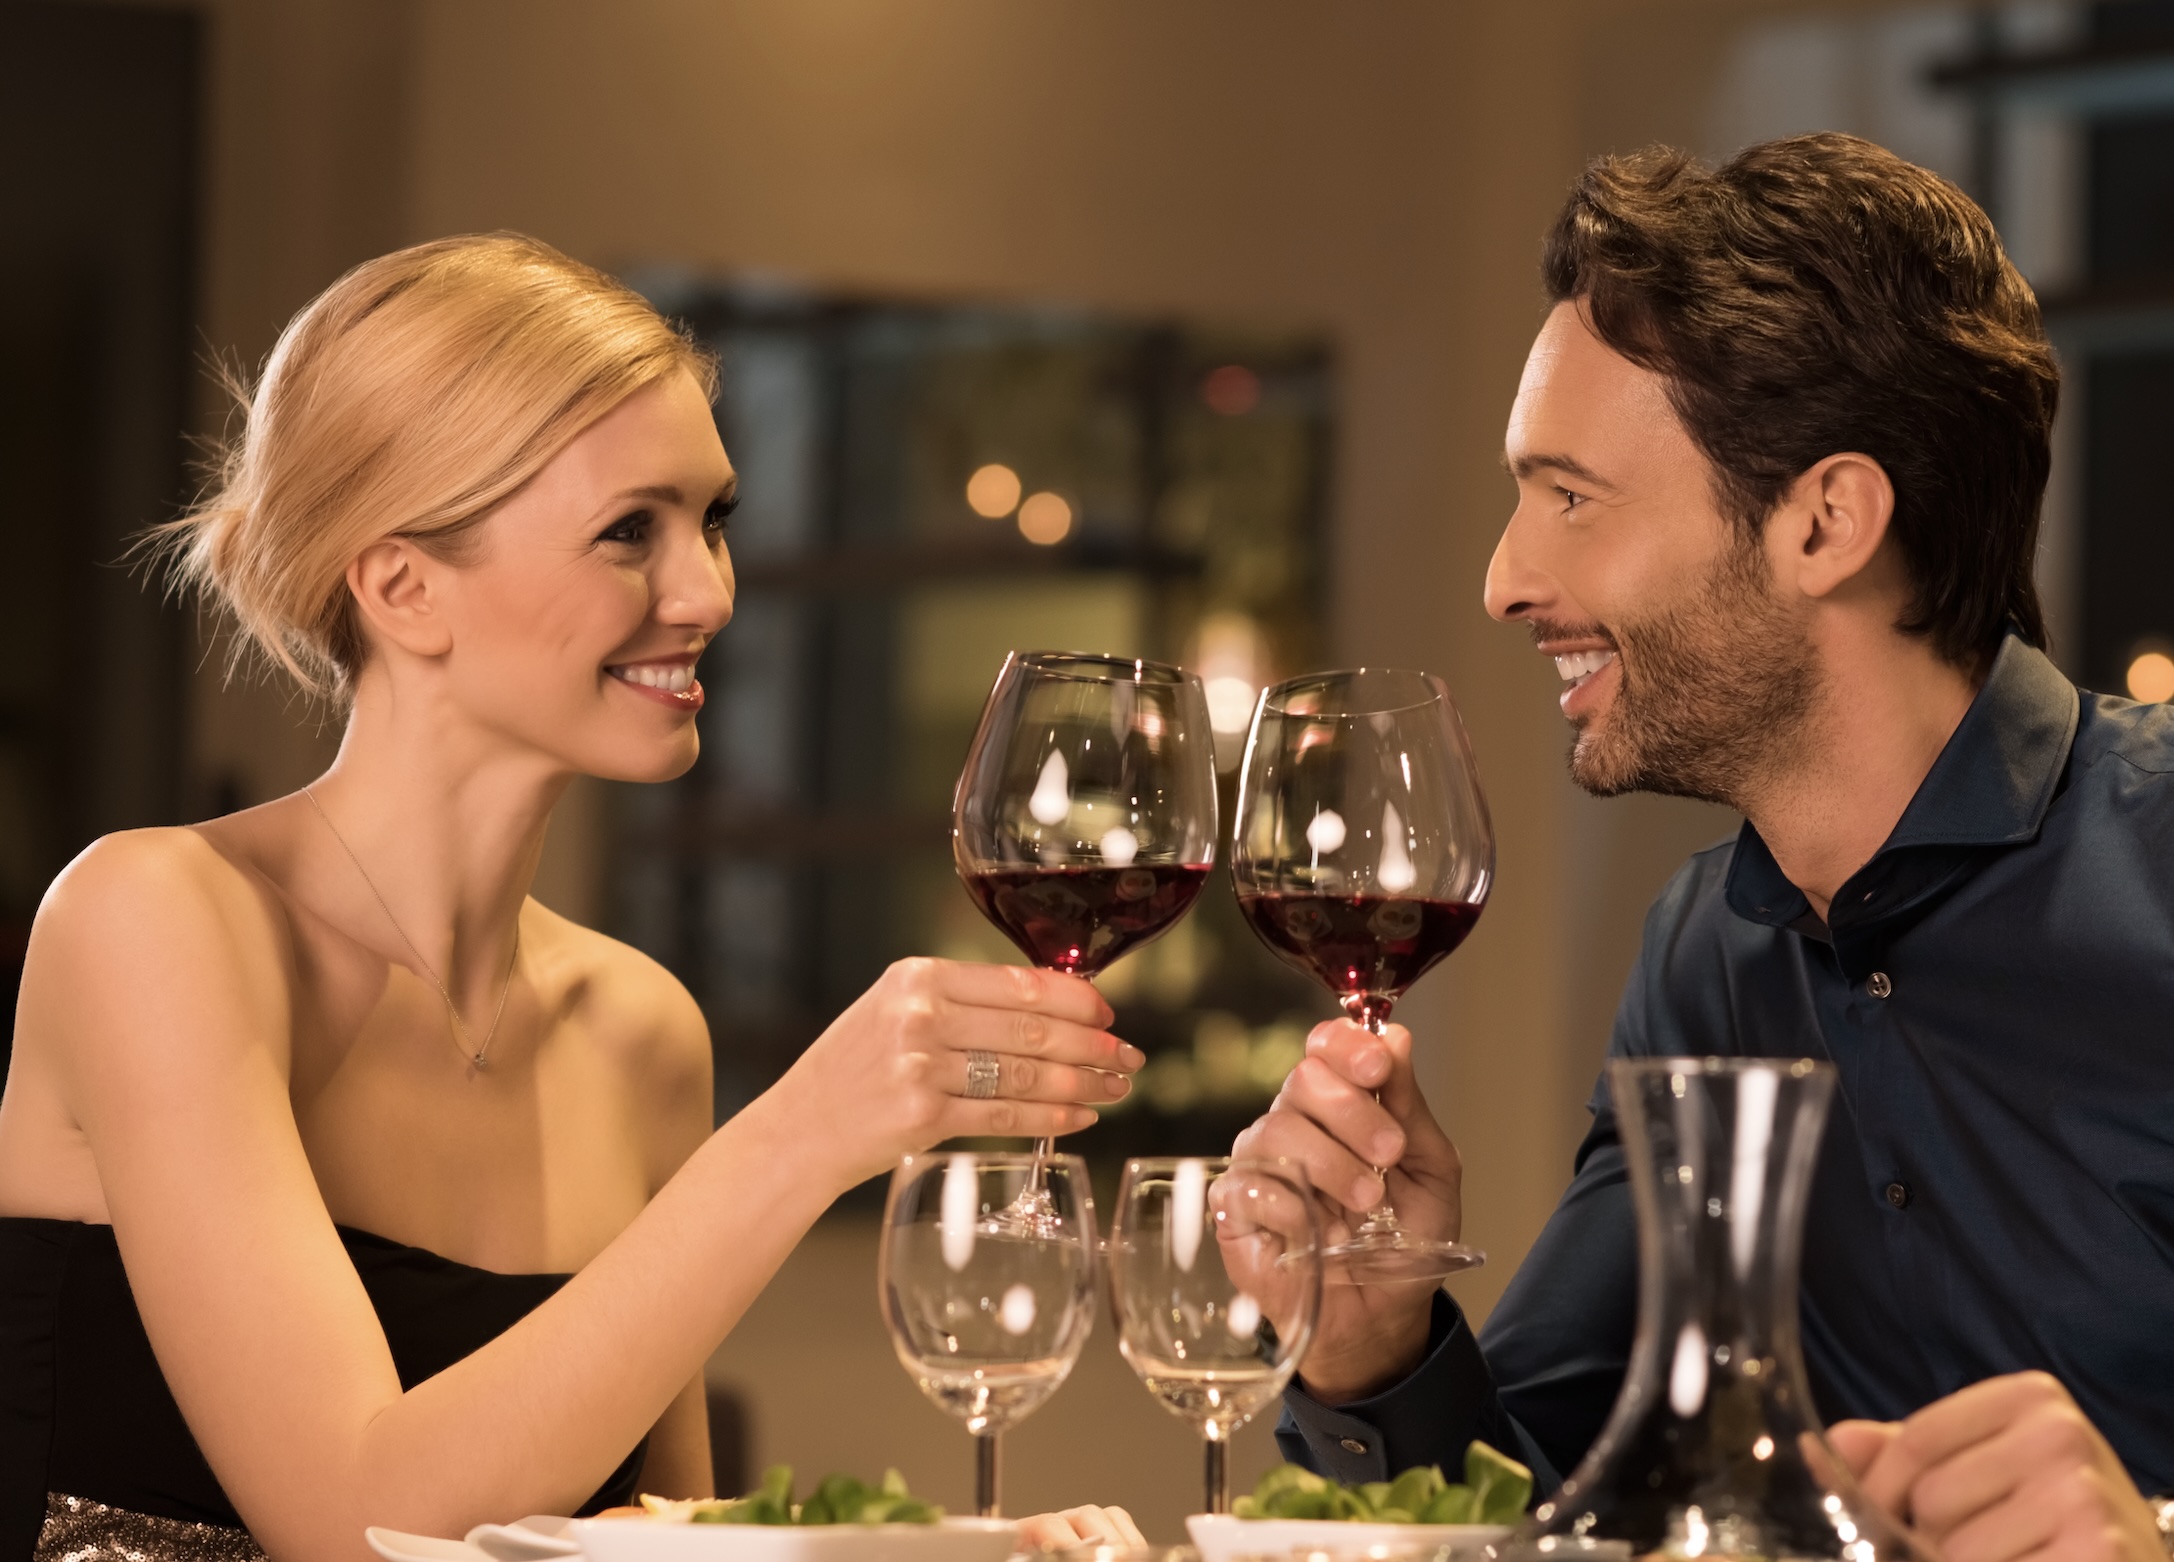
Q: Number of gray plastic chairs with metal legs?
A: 0